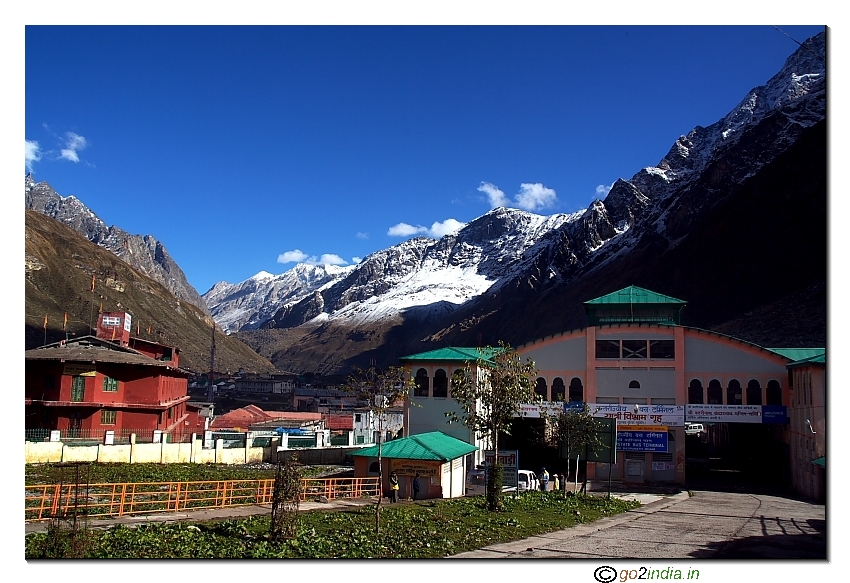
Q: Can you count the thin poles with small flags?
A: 7